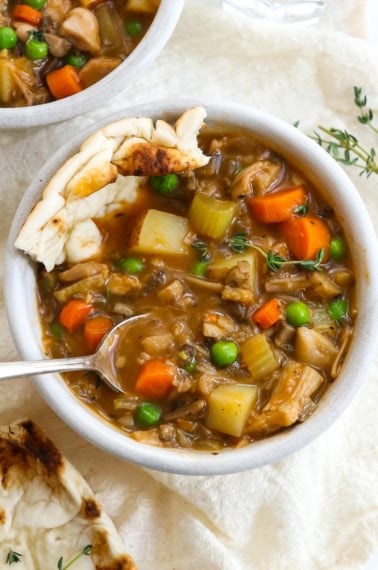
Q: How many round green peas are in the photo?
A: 13